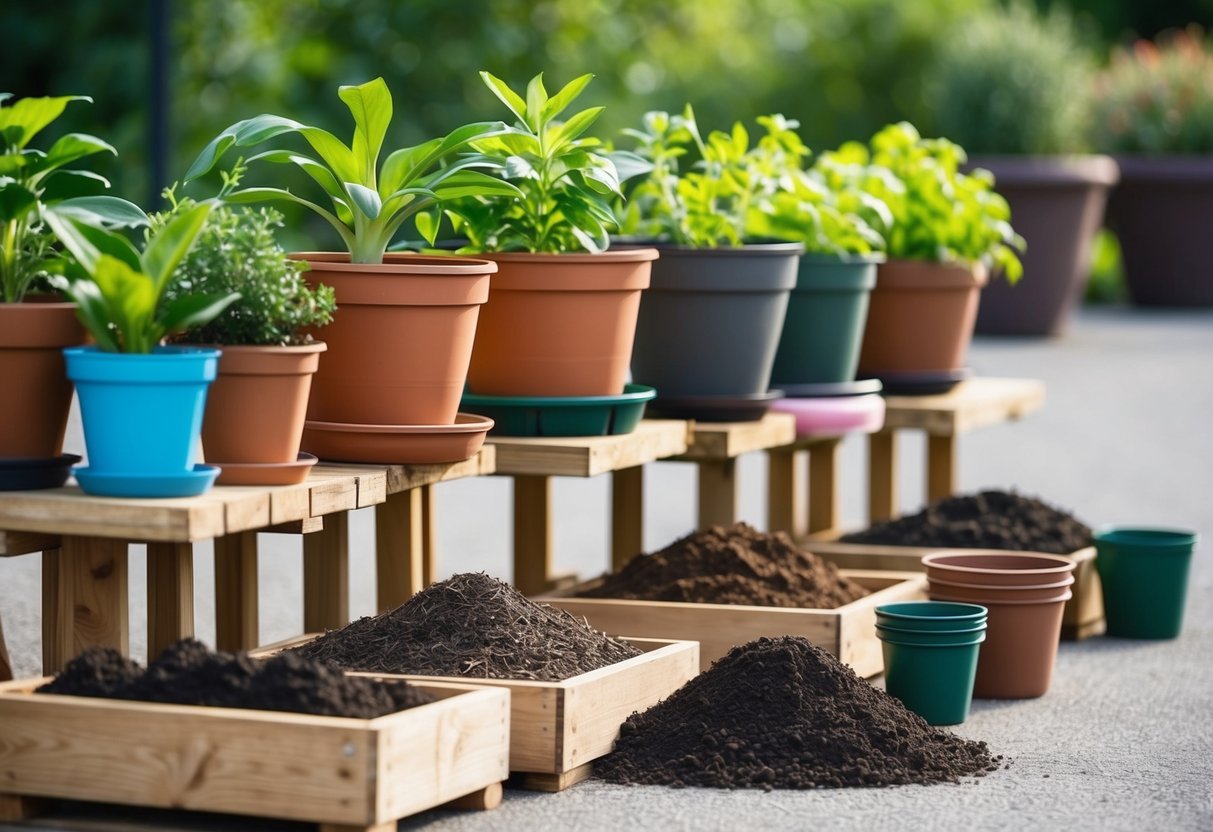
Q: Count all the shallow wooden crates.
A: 4